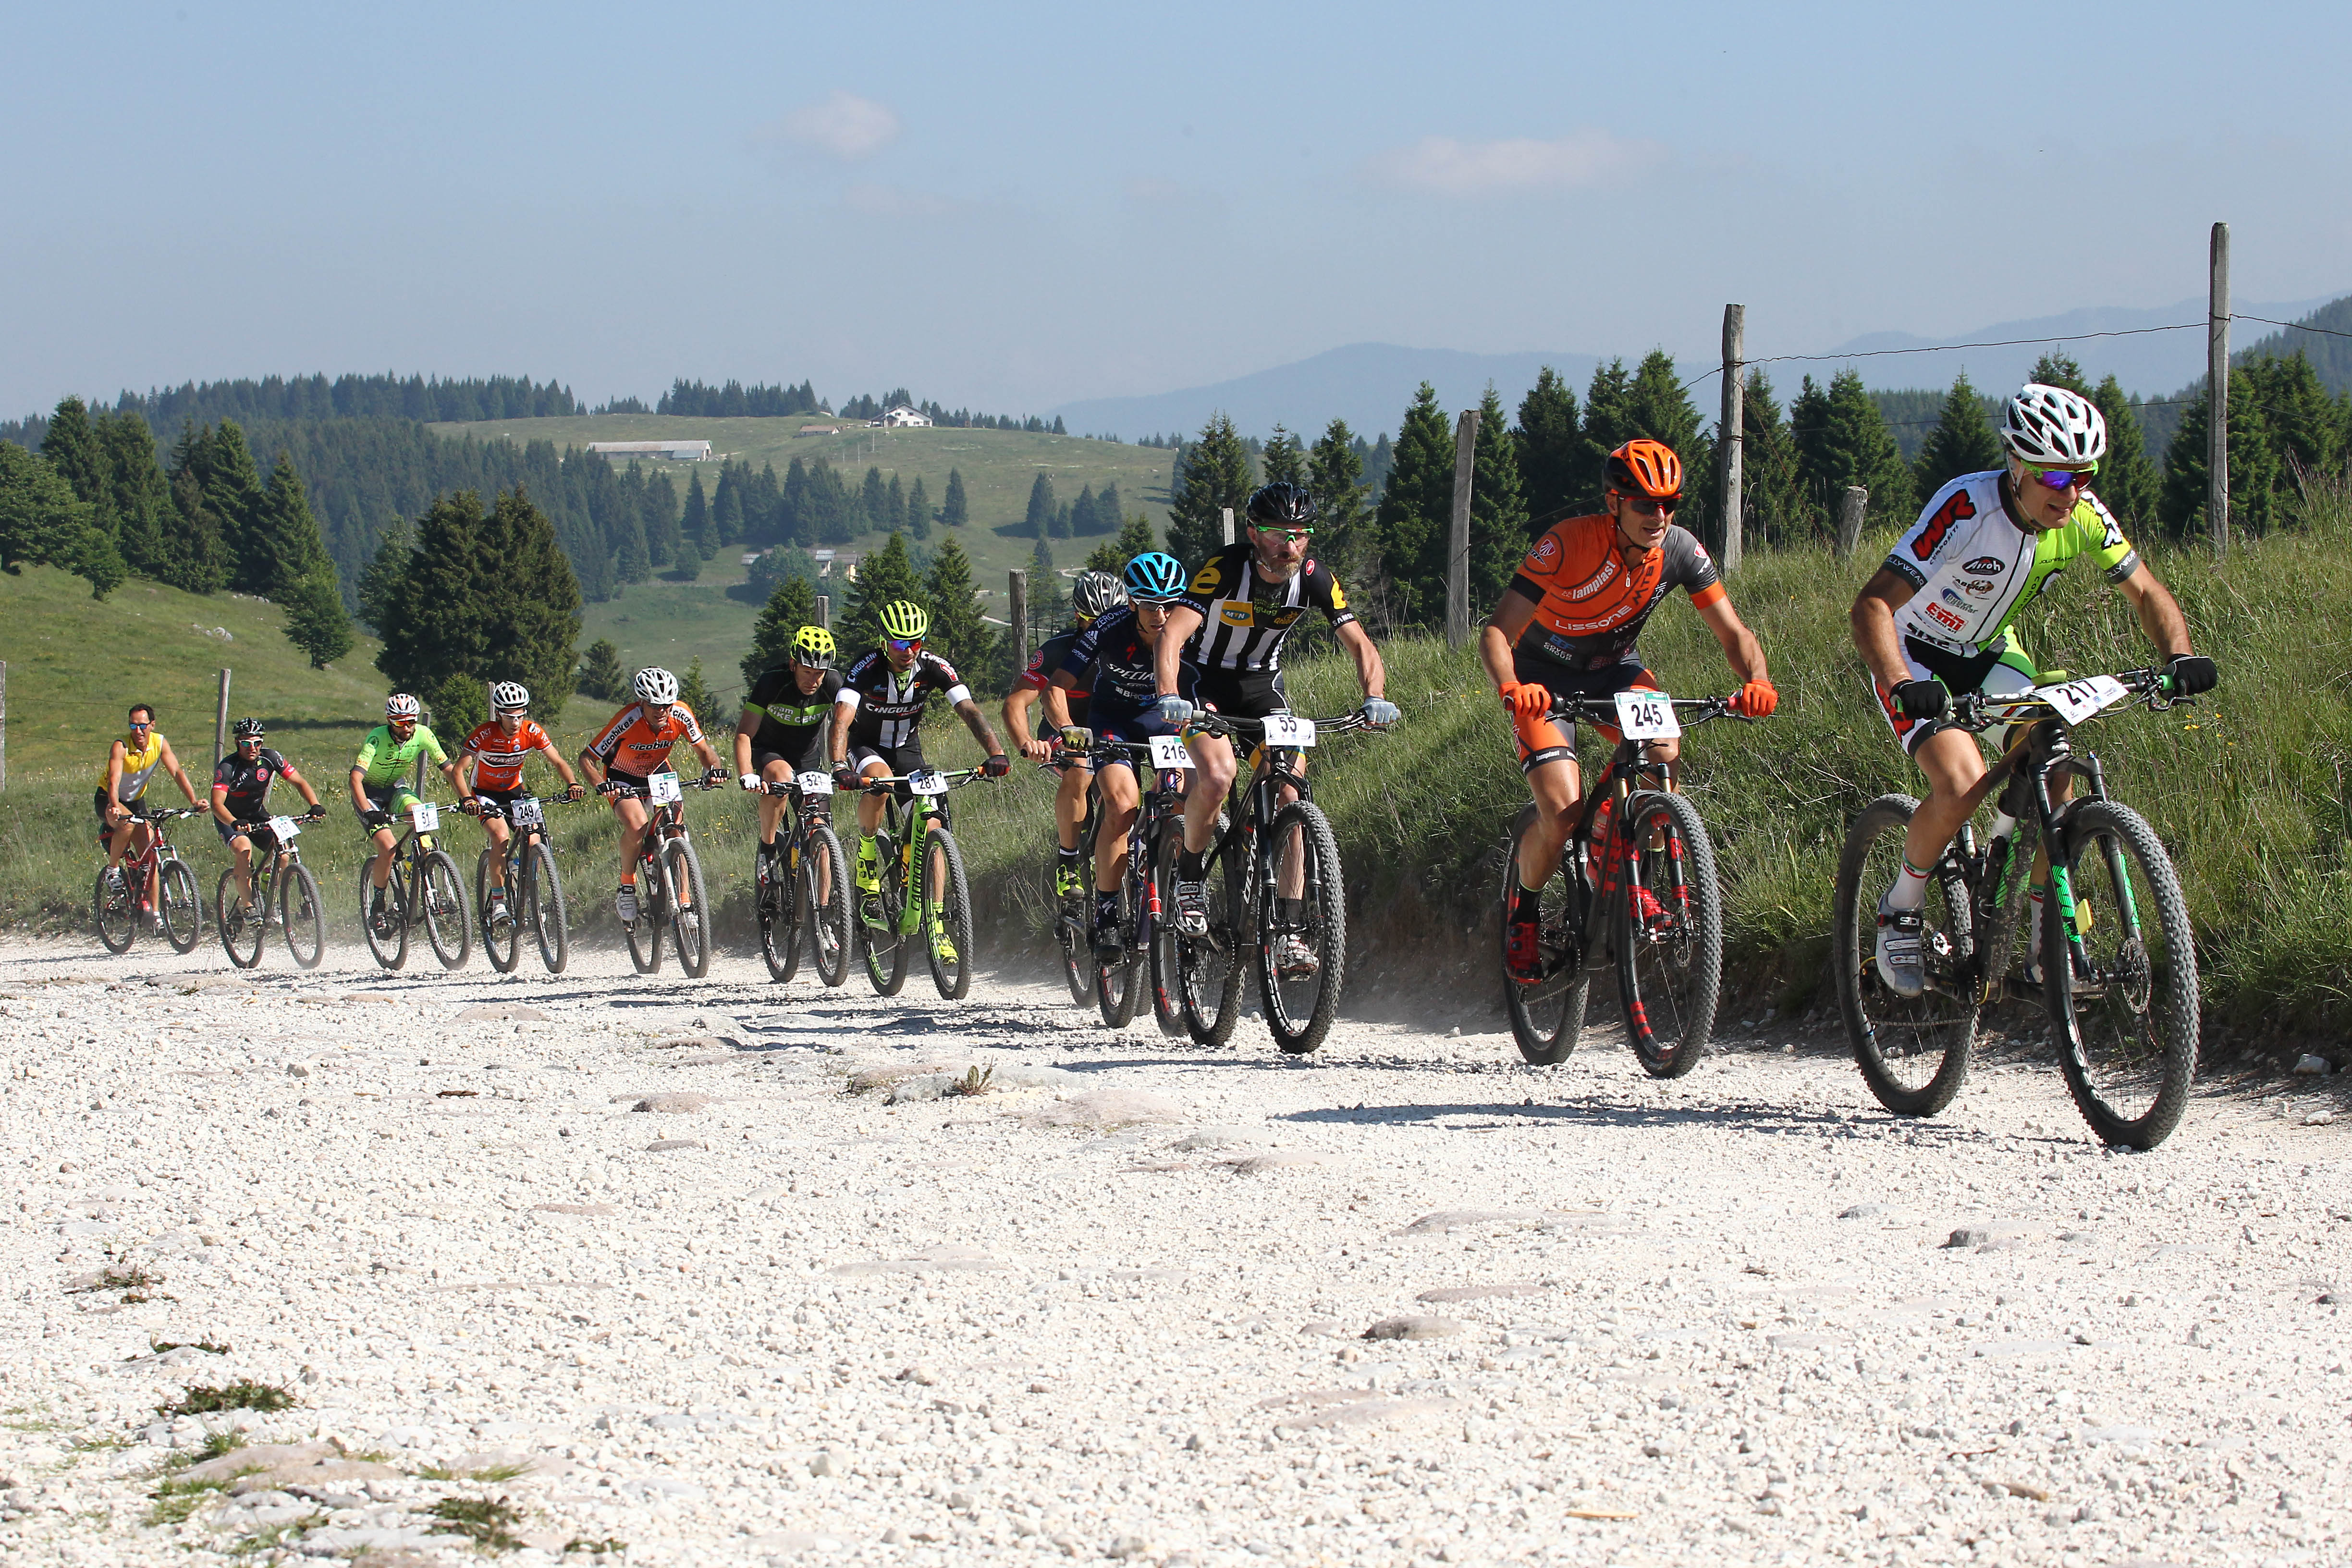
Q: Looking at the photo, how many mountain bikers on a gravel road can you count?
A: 12